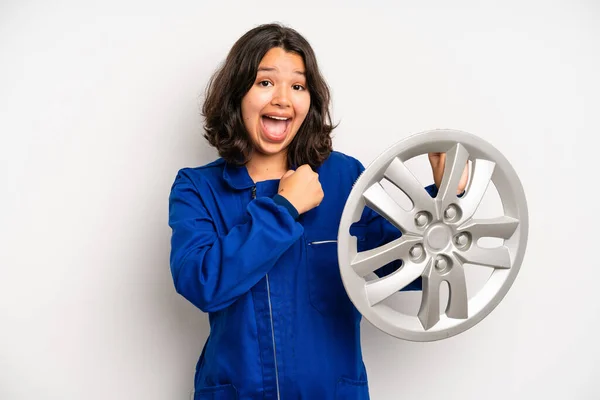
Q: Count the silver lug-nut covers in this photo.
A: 5